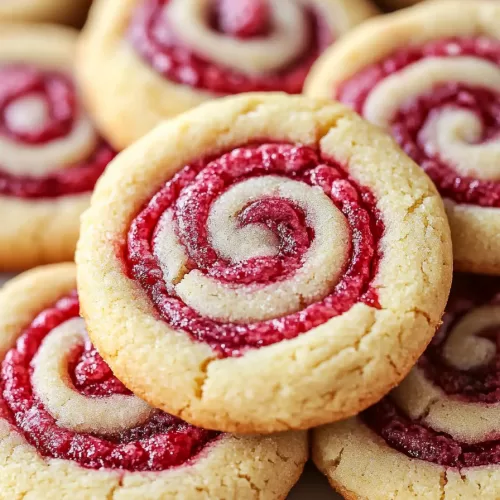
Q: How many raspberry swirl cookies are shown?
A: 6